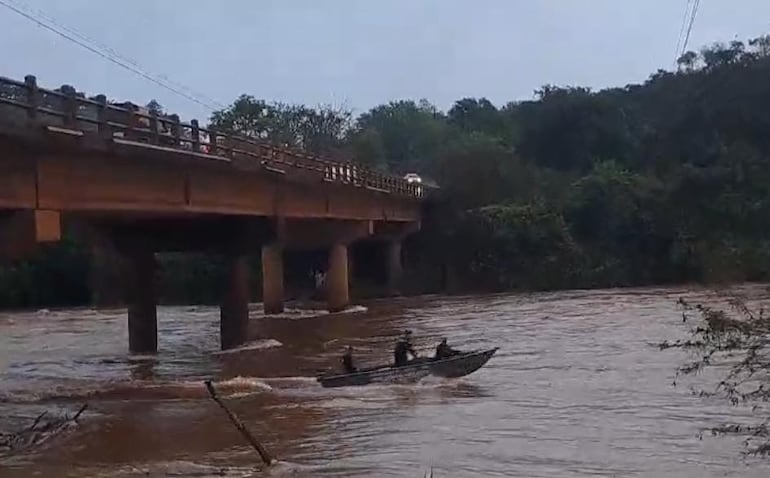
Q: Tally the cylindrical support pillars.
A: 5